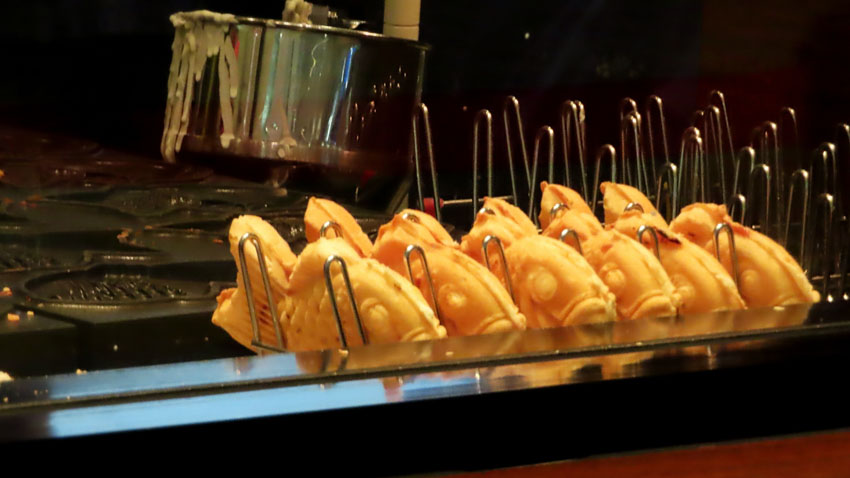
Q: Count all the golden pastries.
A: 6